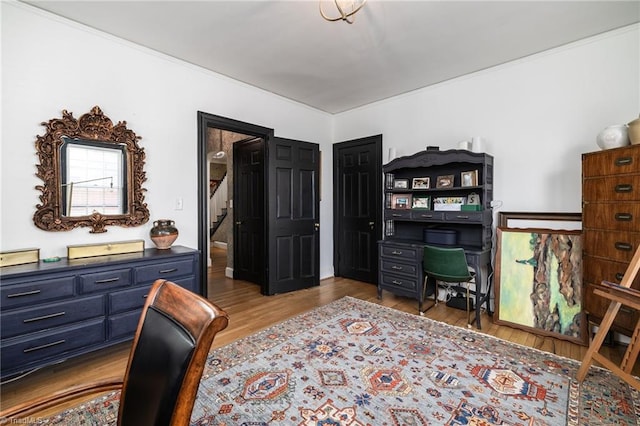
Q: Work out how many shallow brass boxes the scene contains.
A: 2